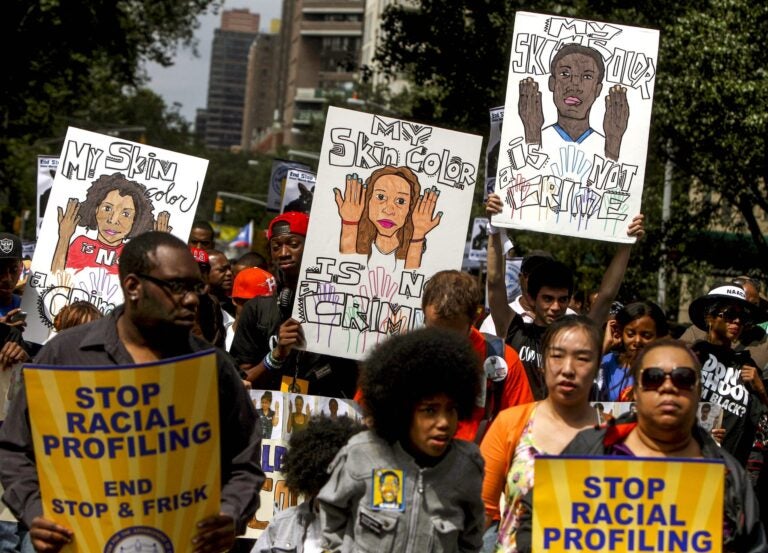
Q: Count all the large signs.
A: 5